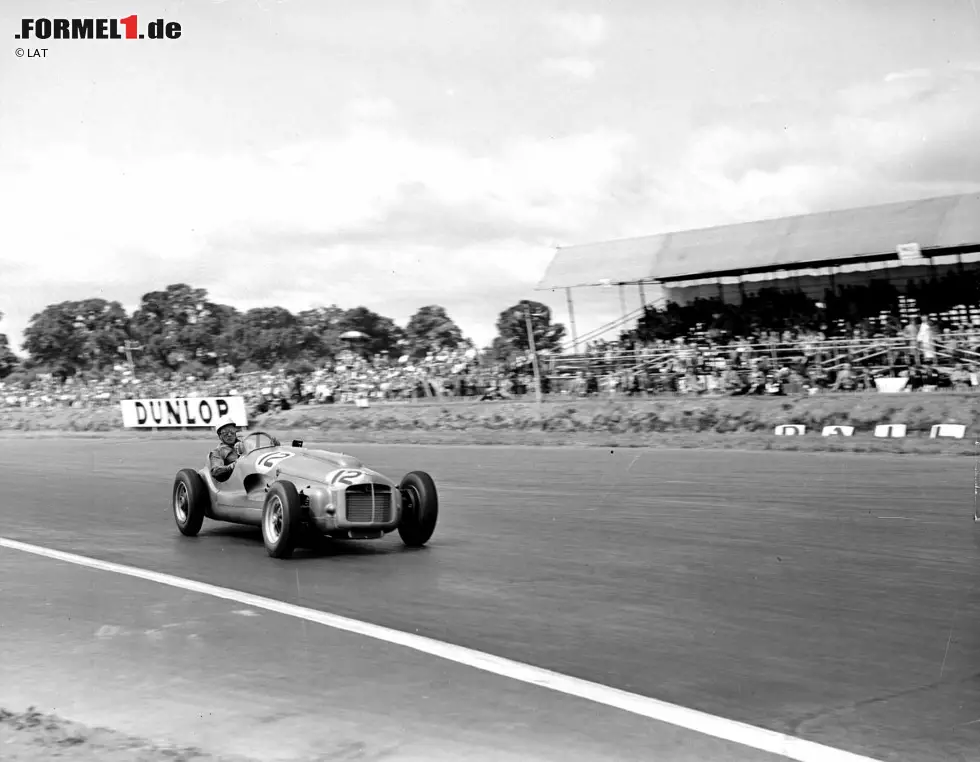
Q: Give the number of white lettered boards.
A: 5